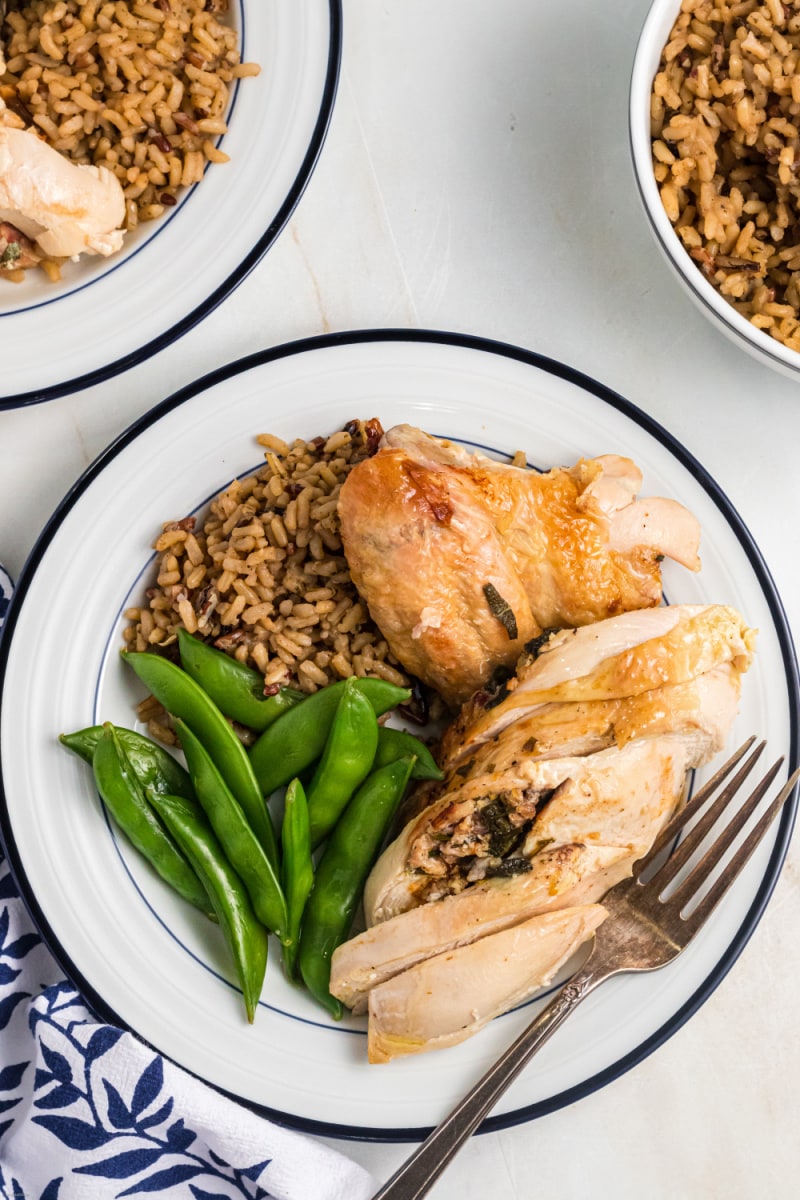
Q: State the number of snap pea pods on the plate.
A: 11